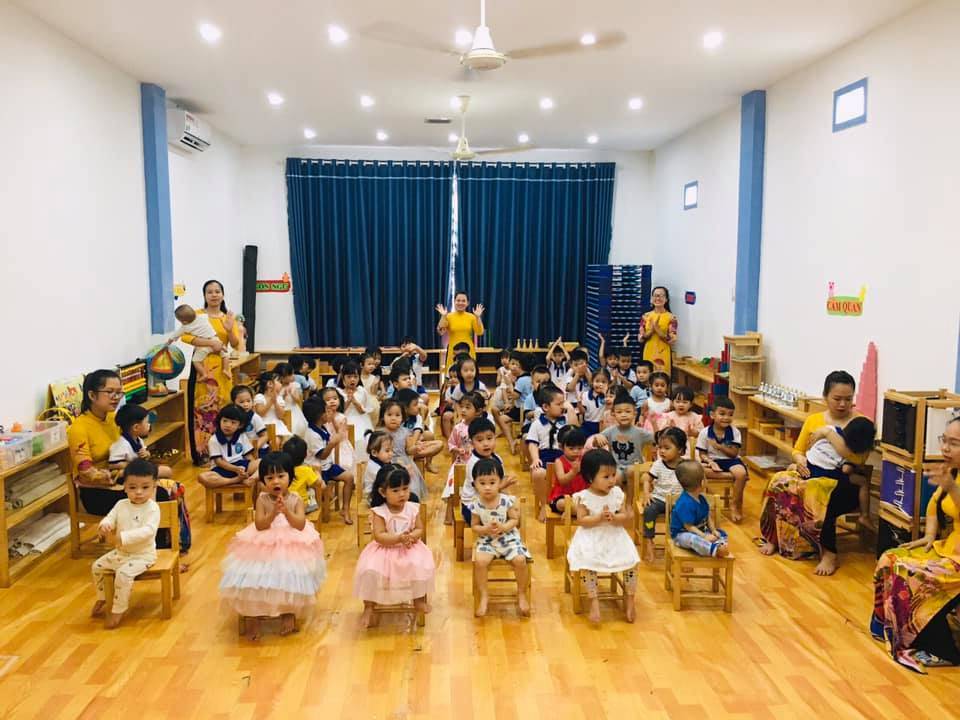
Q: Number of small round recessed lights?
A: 15